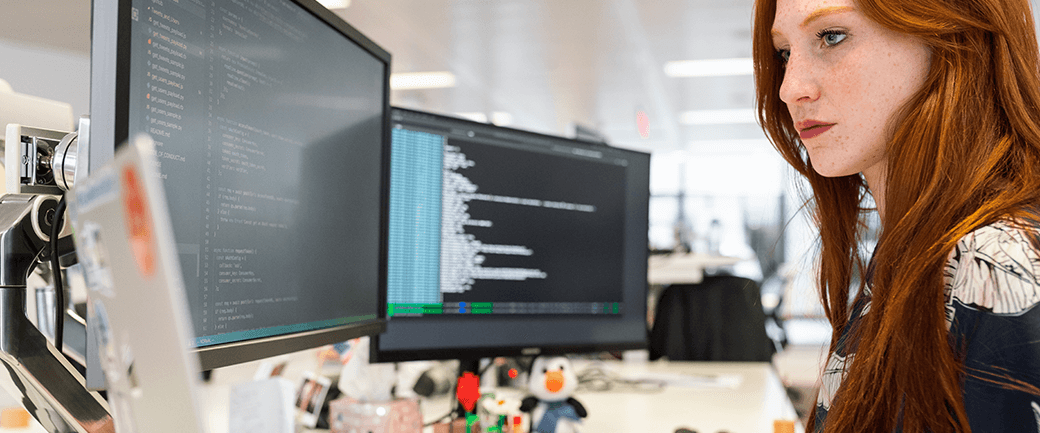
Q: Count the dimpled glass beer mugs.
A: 0